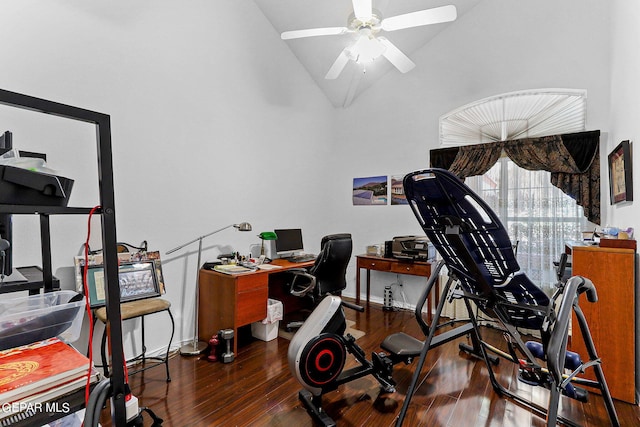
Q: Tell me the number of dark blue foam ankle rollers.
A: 2